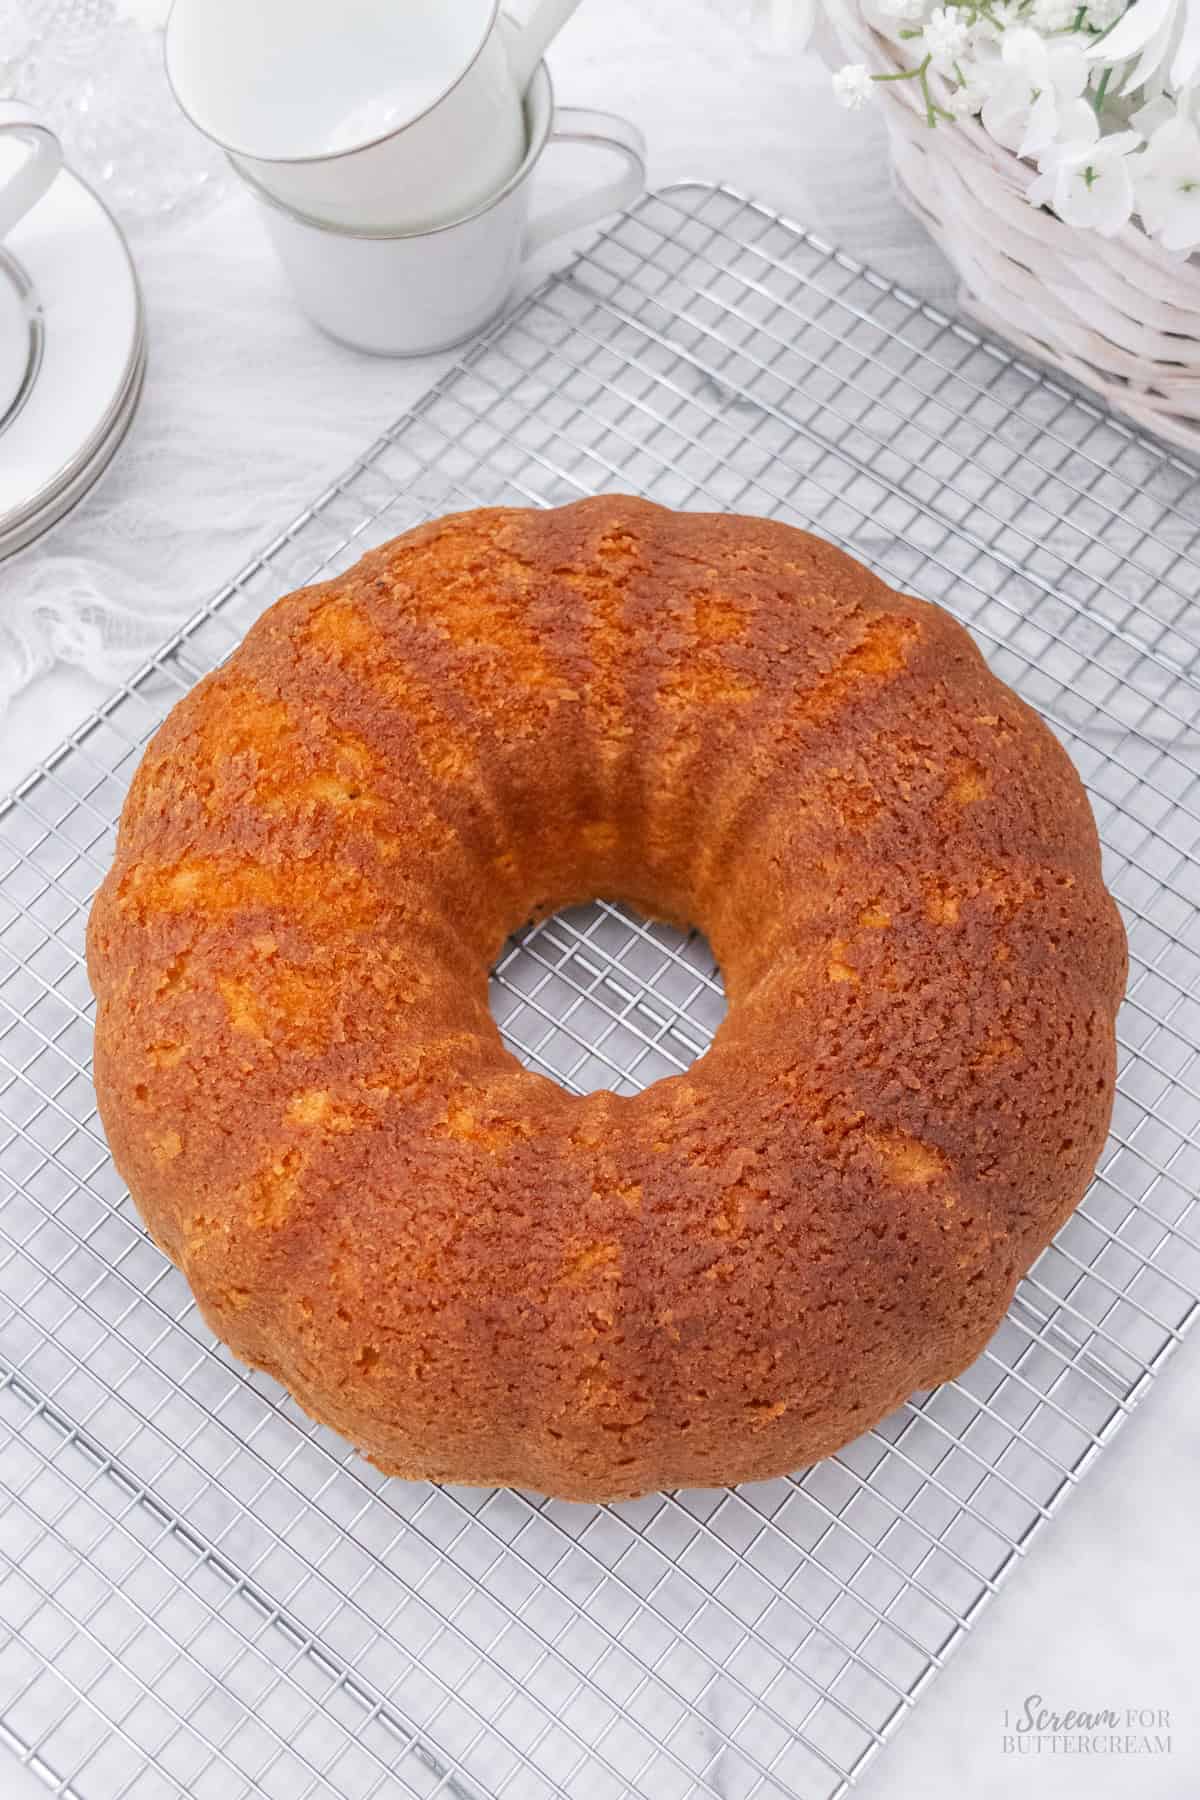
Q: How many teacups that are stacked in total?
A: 2